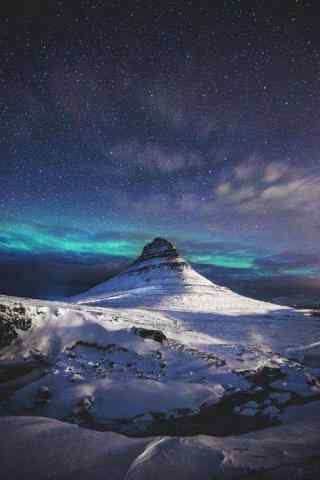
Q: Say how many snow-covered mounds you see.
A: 1